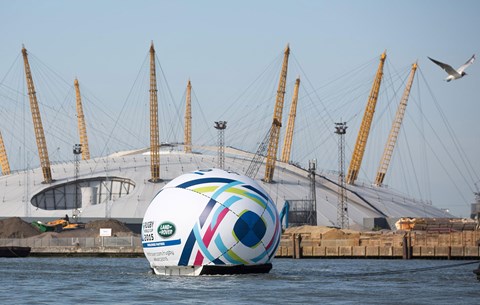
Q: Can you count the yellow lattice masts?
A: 9